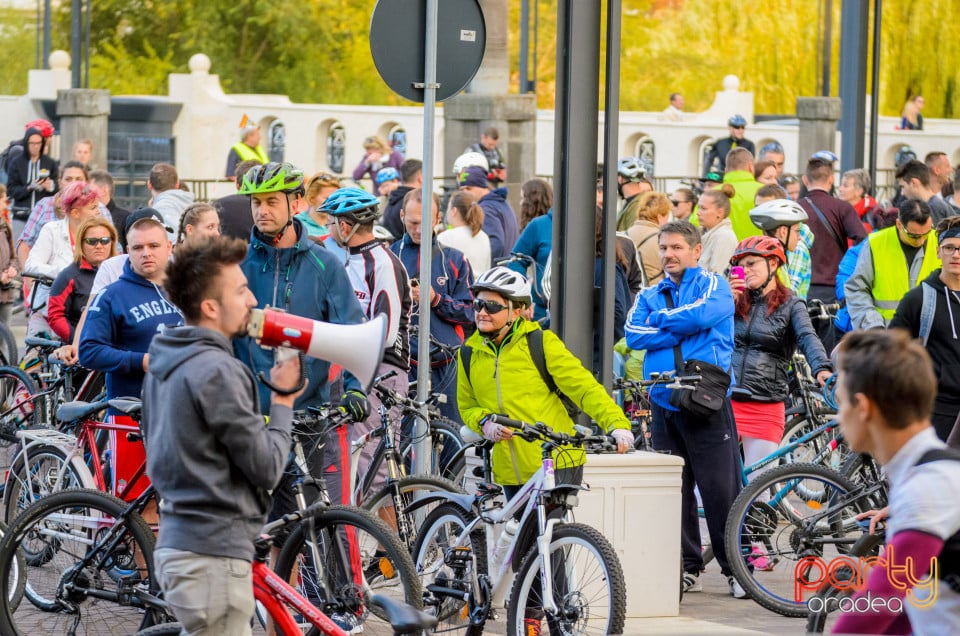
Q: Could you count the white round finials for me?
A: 3